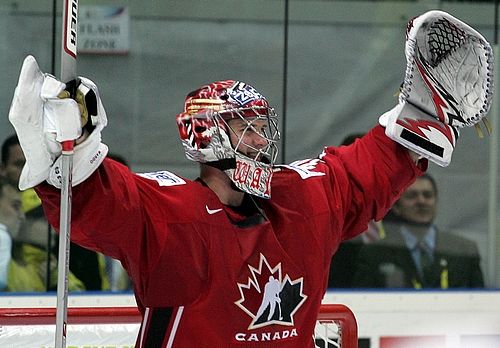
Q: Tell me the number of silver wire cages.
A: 1